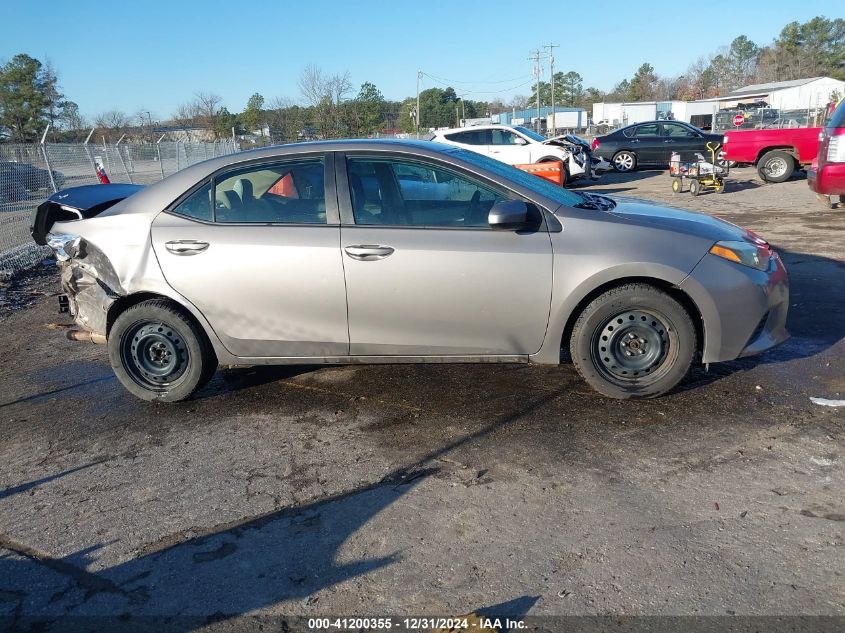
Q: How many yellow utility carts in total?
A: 1